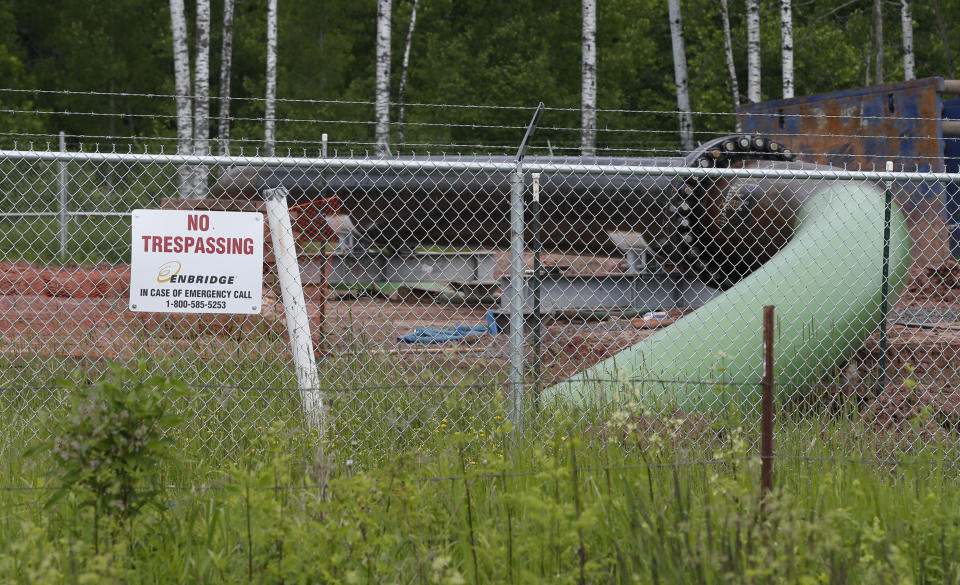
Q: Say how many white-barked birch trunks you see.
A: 12